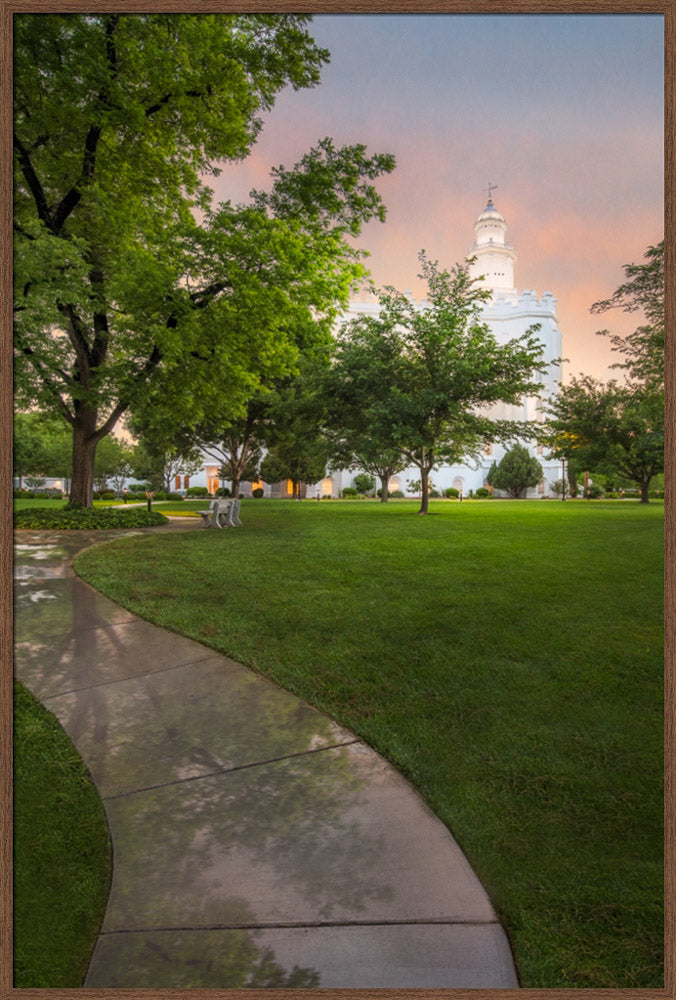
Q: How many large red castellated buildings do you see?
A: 0